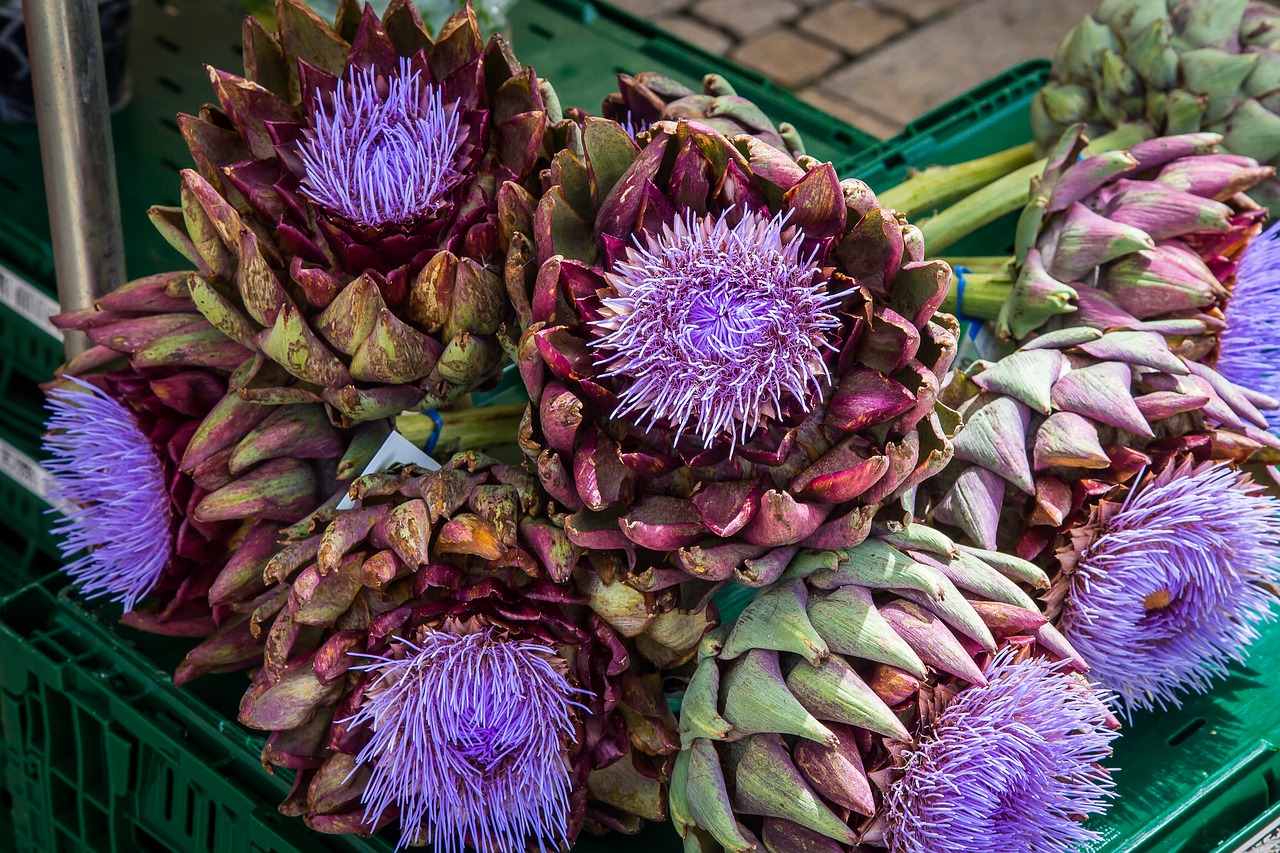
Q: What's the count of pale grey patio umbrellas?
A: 0